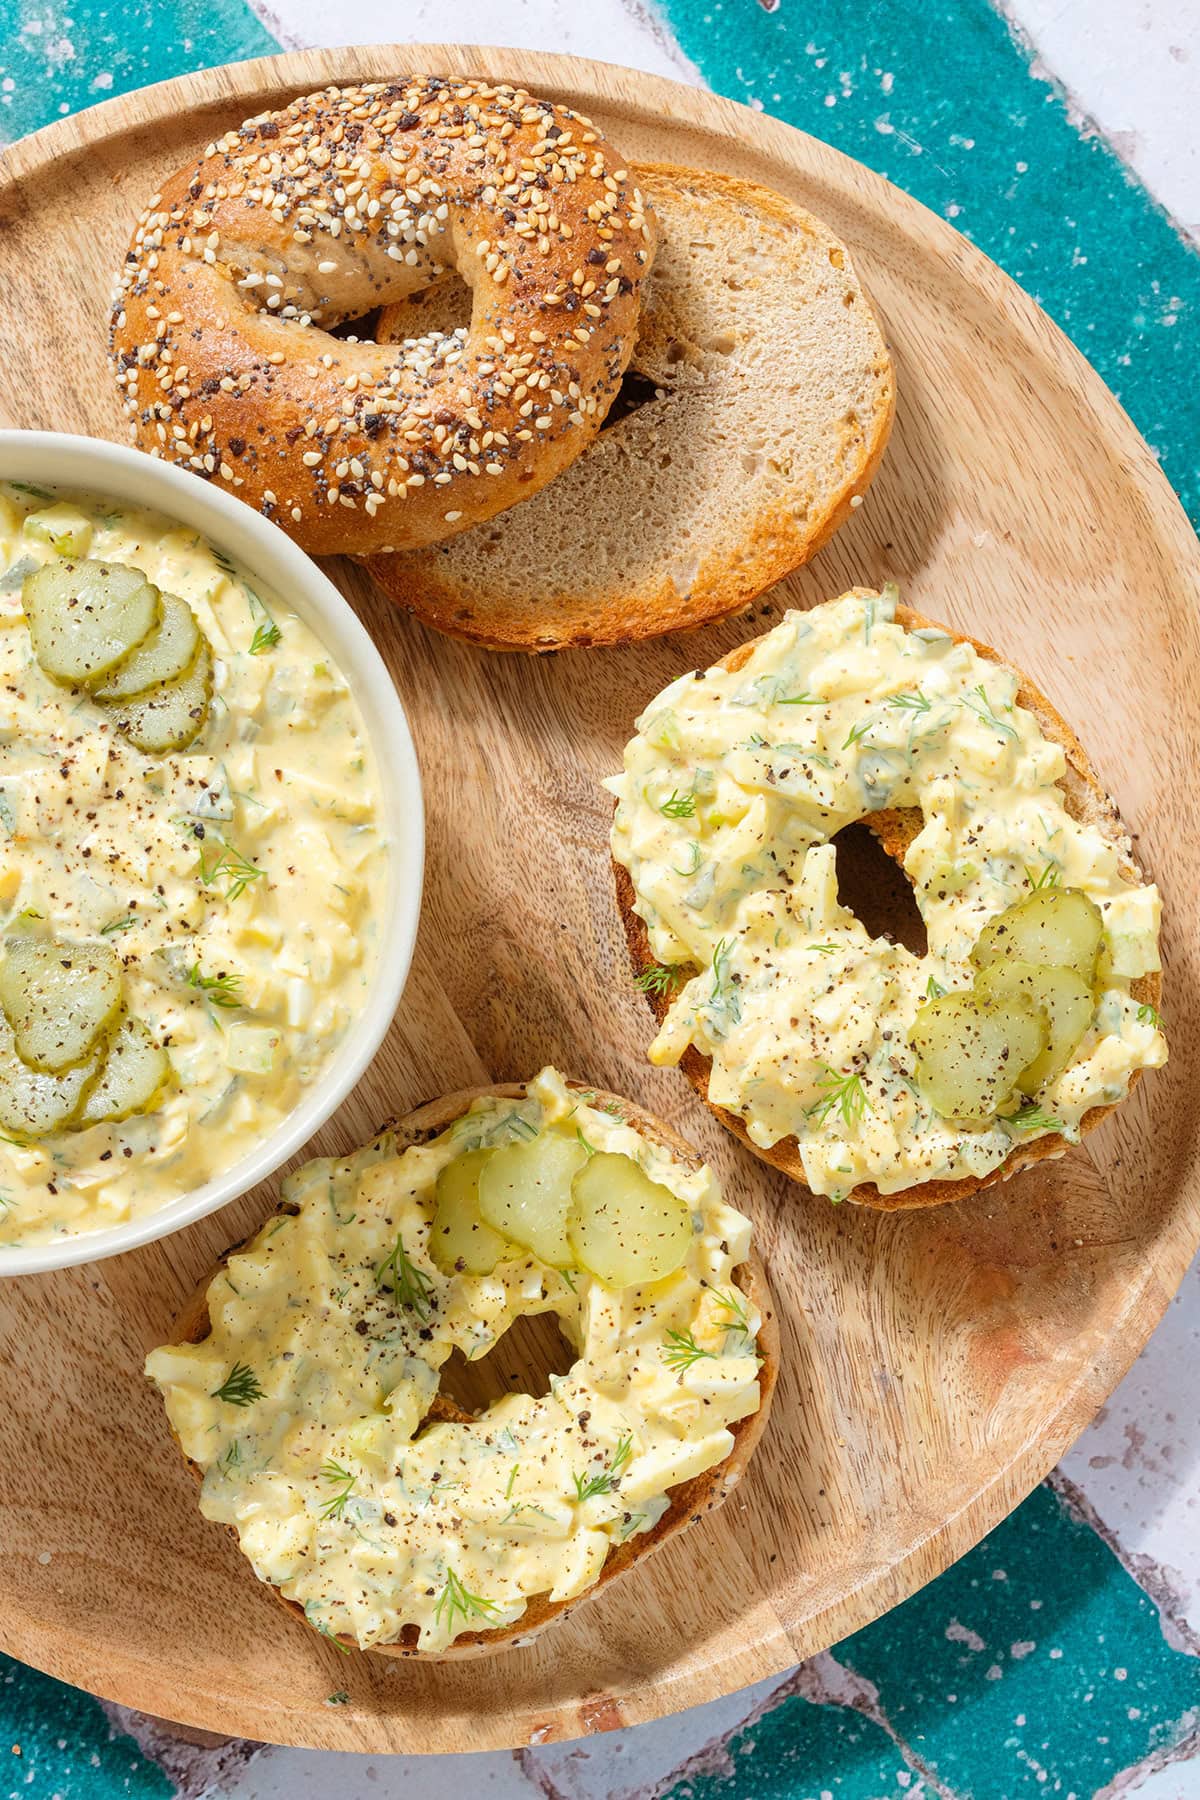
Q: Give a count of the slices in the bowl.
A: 6